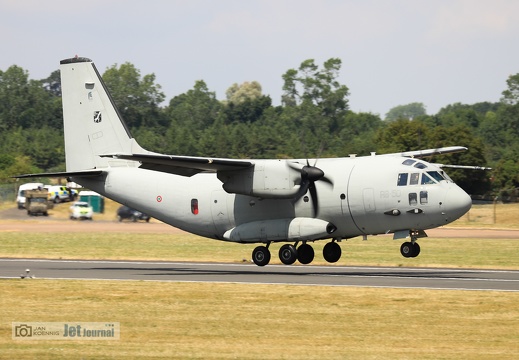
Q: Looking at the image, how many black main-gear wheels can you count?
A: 4